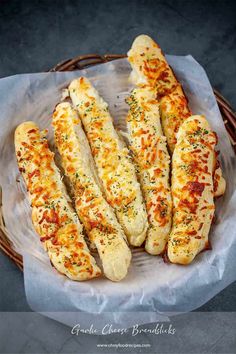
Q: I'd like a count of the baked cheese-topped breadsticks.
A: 6